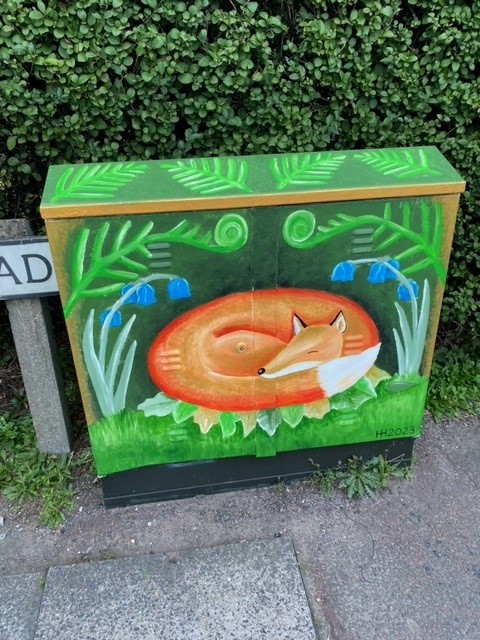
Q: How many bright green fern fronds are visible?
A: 6